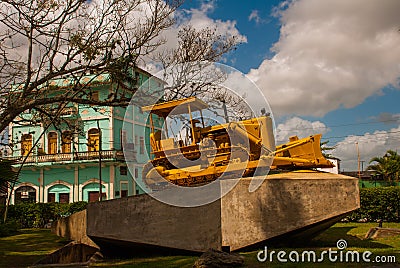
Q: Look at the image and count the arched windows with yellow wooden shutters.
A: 4